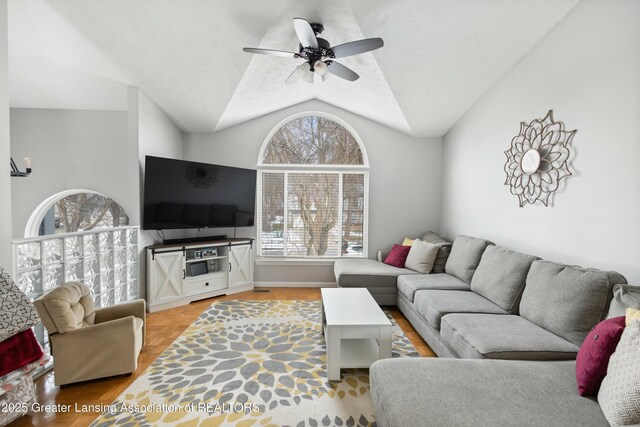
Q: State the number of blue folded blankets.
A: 0